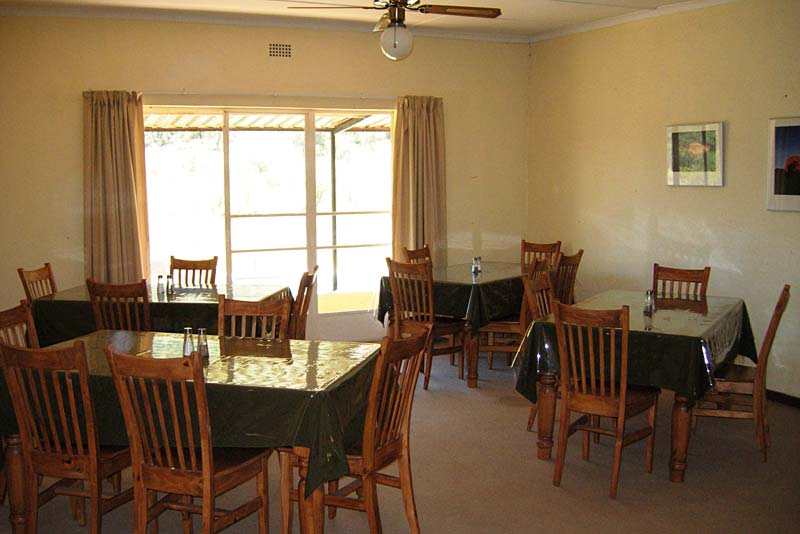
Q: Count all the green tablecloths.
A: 4